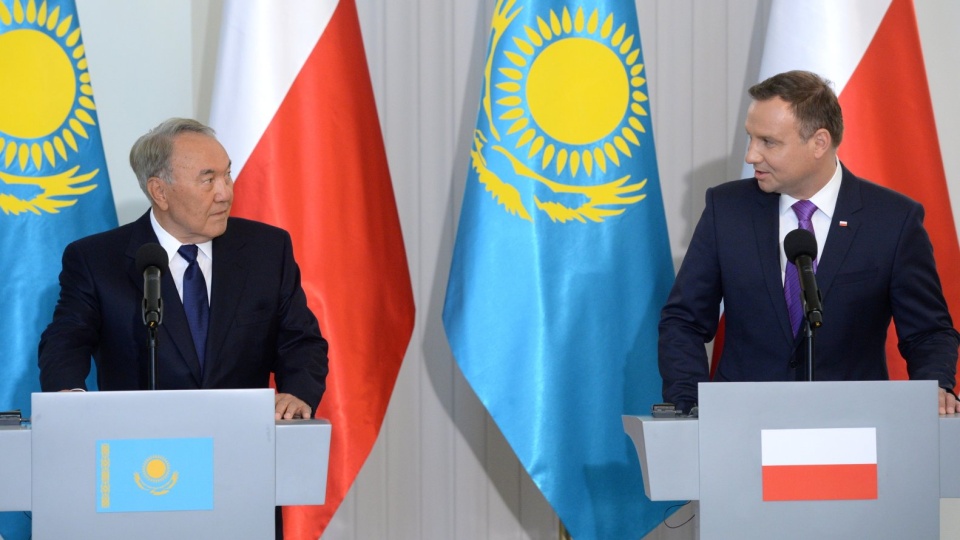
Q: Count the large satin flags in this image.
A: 4